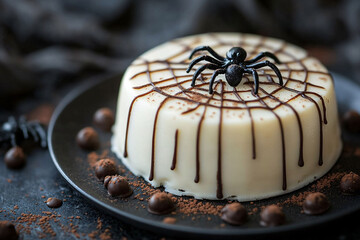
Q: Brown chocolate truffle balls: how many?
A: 12